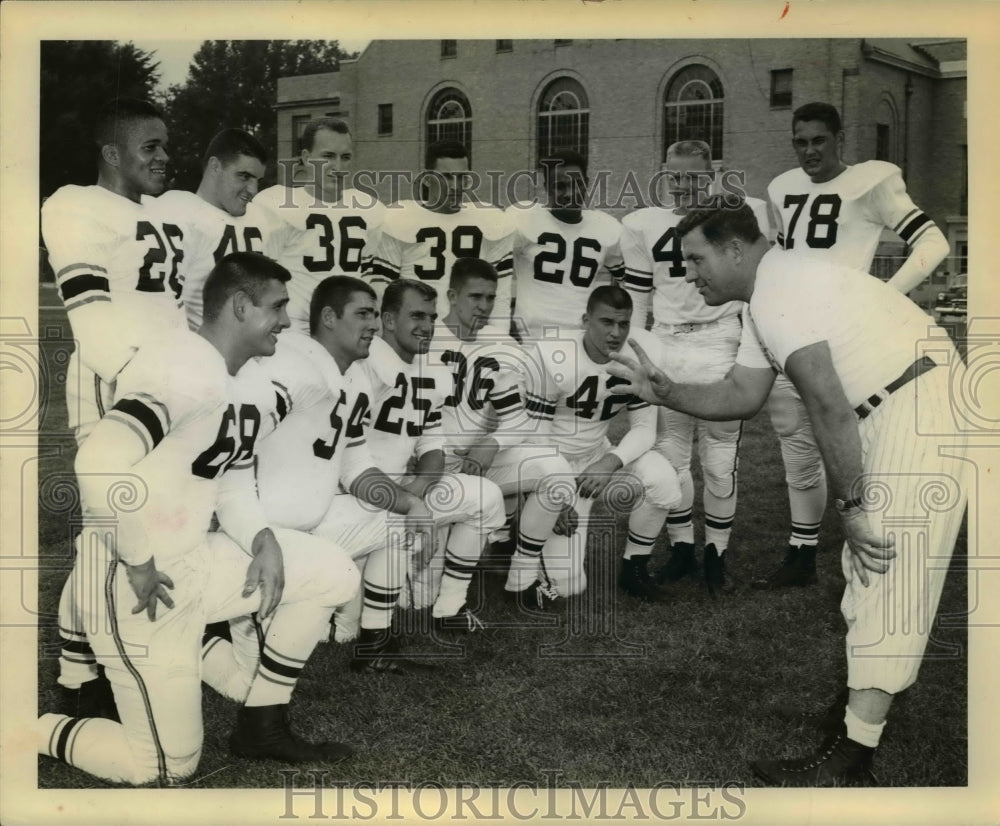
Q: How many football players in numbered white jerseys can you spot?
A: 12